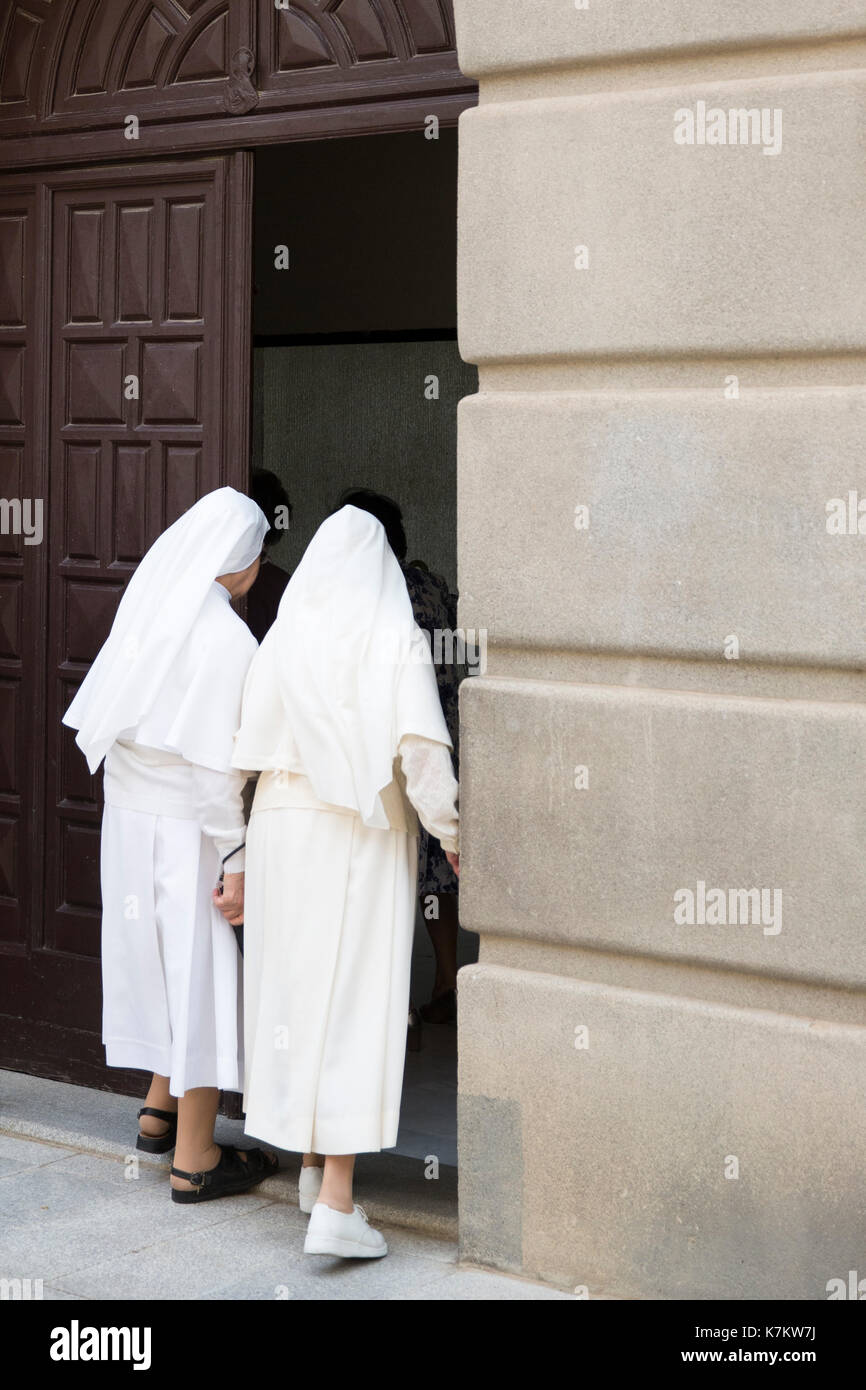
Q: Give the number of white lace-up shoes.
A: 2